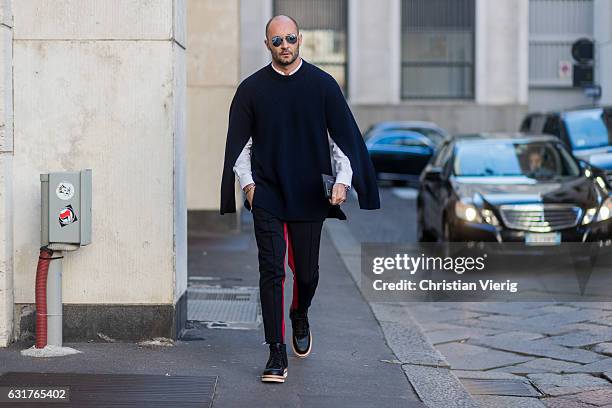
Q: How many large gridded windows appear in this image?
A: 3